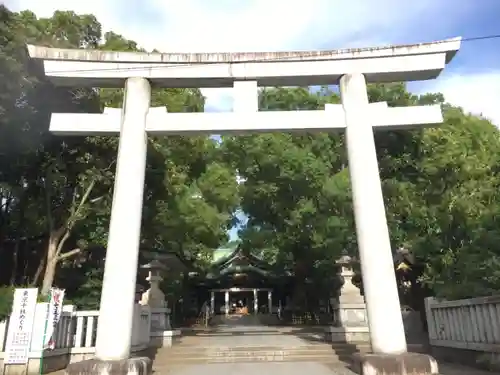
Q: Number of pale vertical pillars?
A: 2